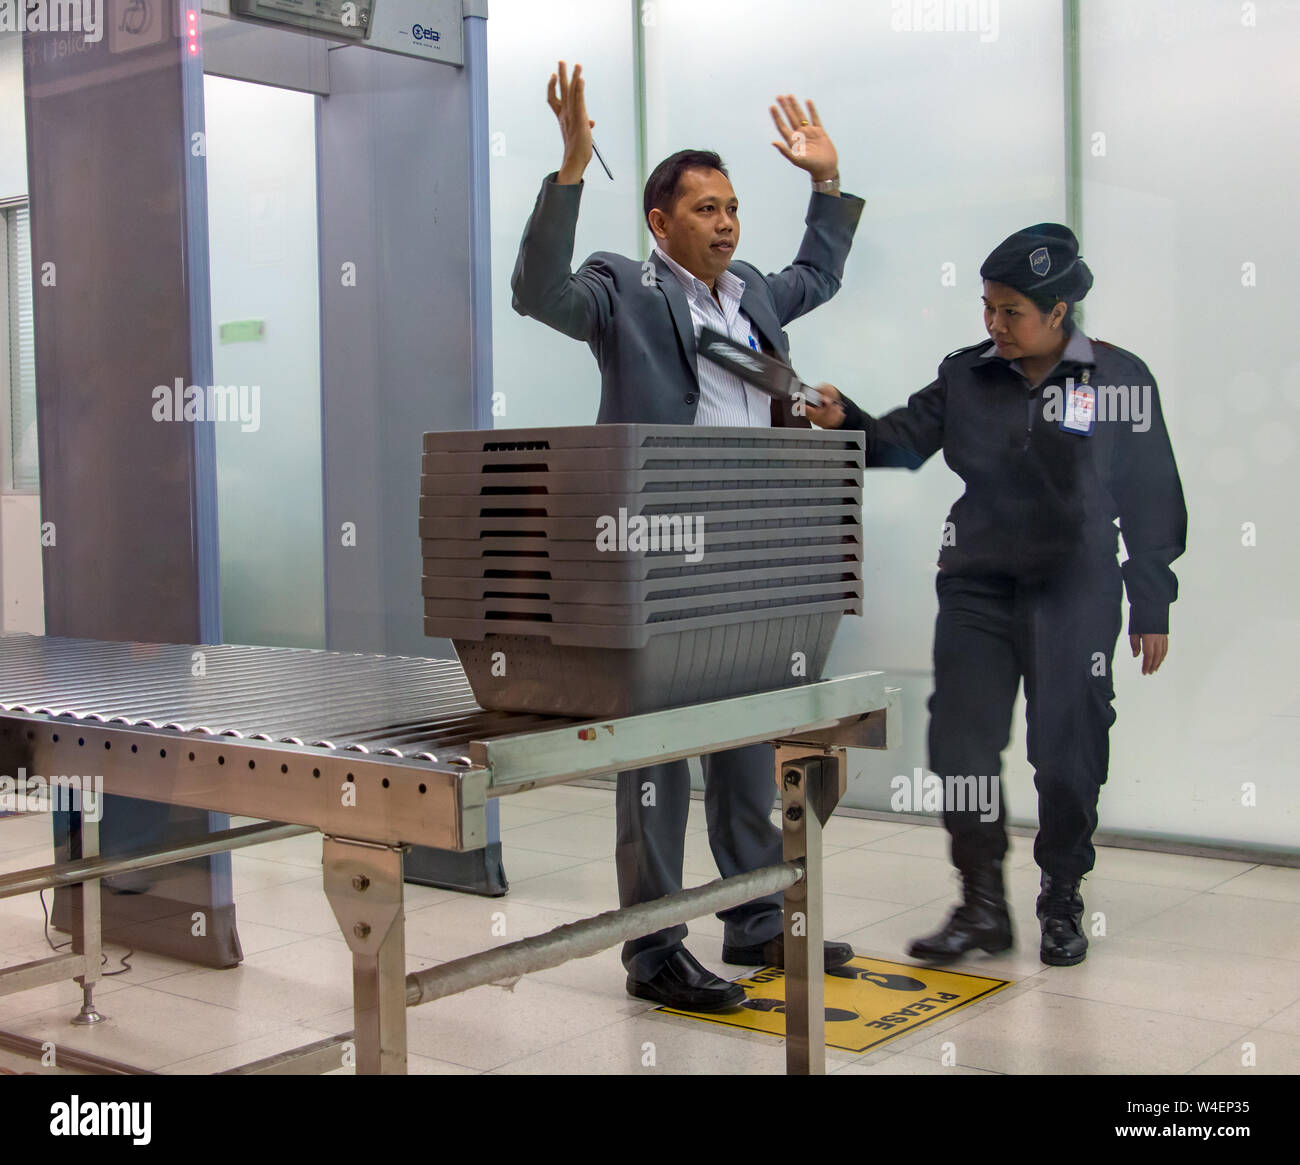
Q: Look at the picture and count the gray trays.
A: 10